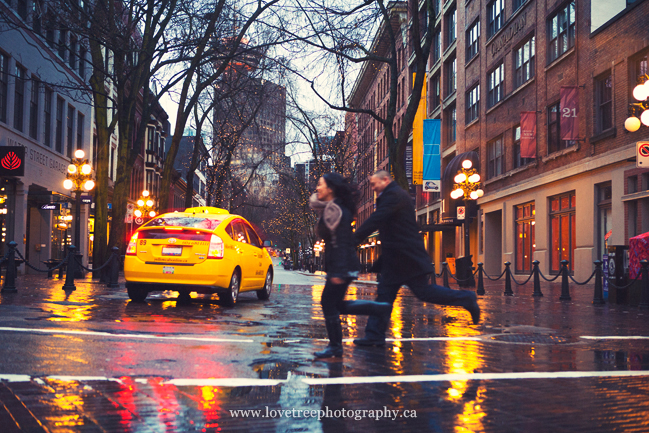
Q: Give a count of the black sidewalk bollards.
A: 11